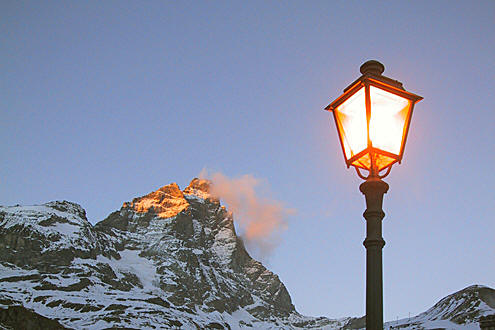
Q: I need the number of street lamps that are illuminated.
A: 1